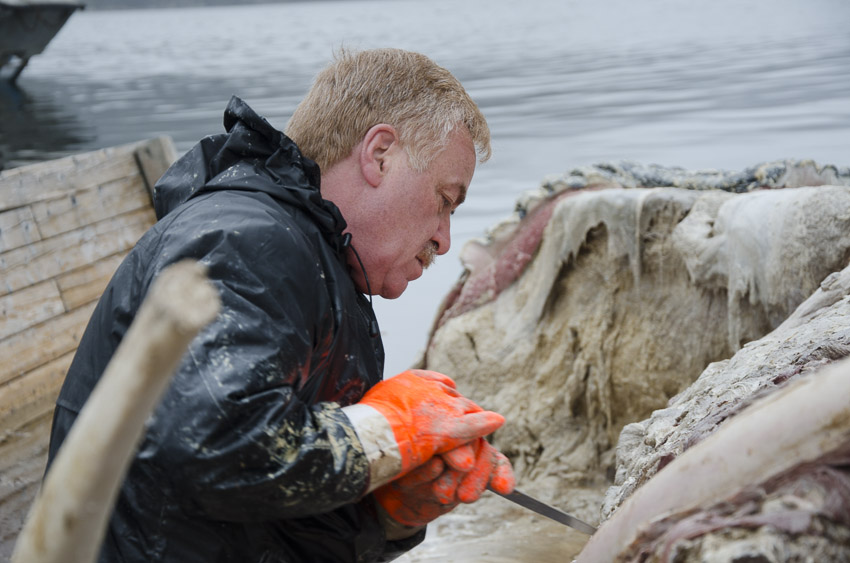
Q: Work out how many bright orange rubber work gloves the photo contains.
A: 2